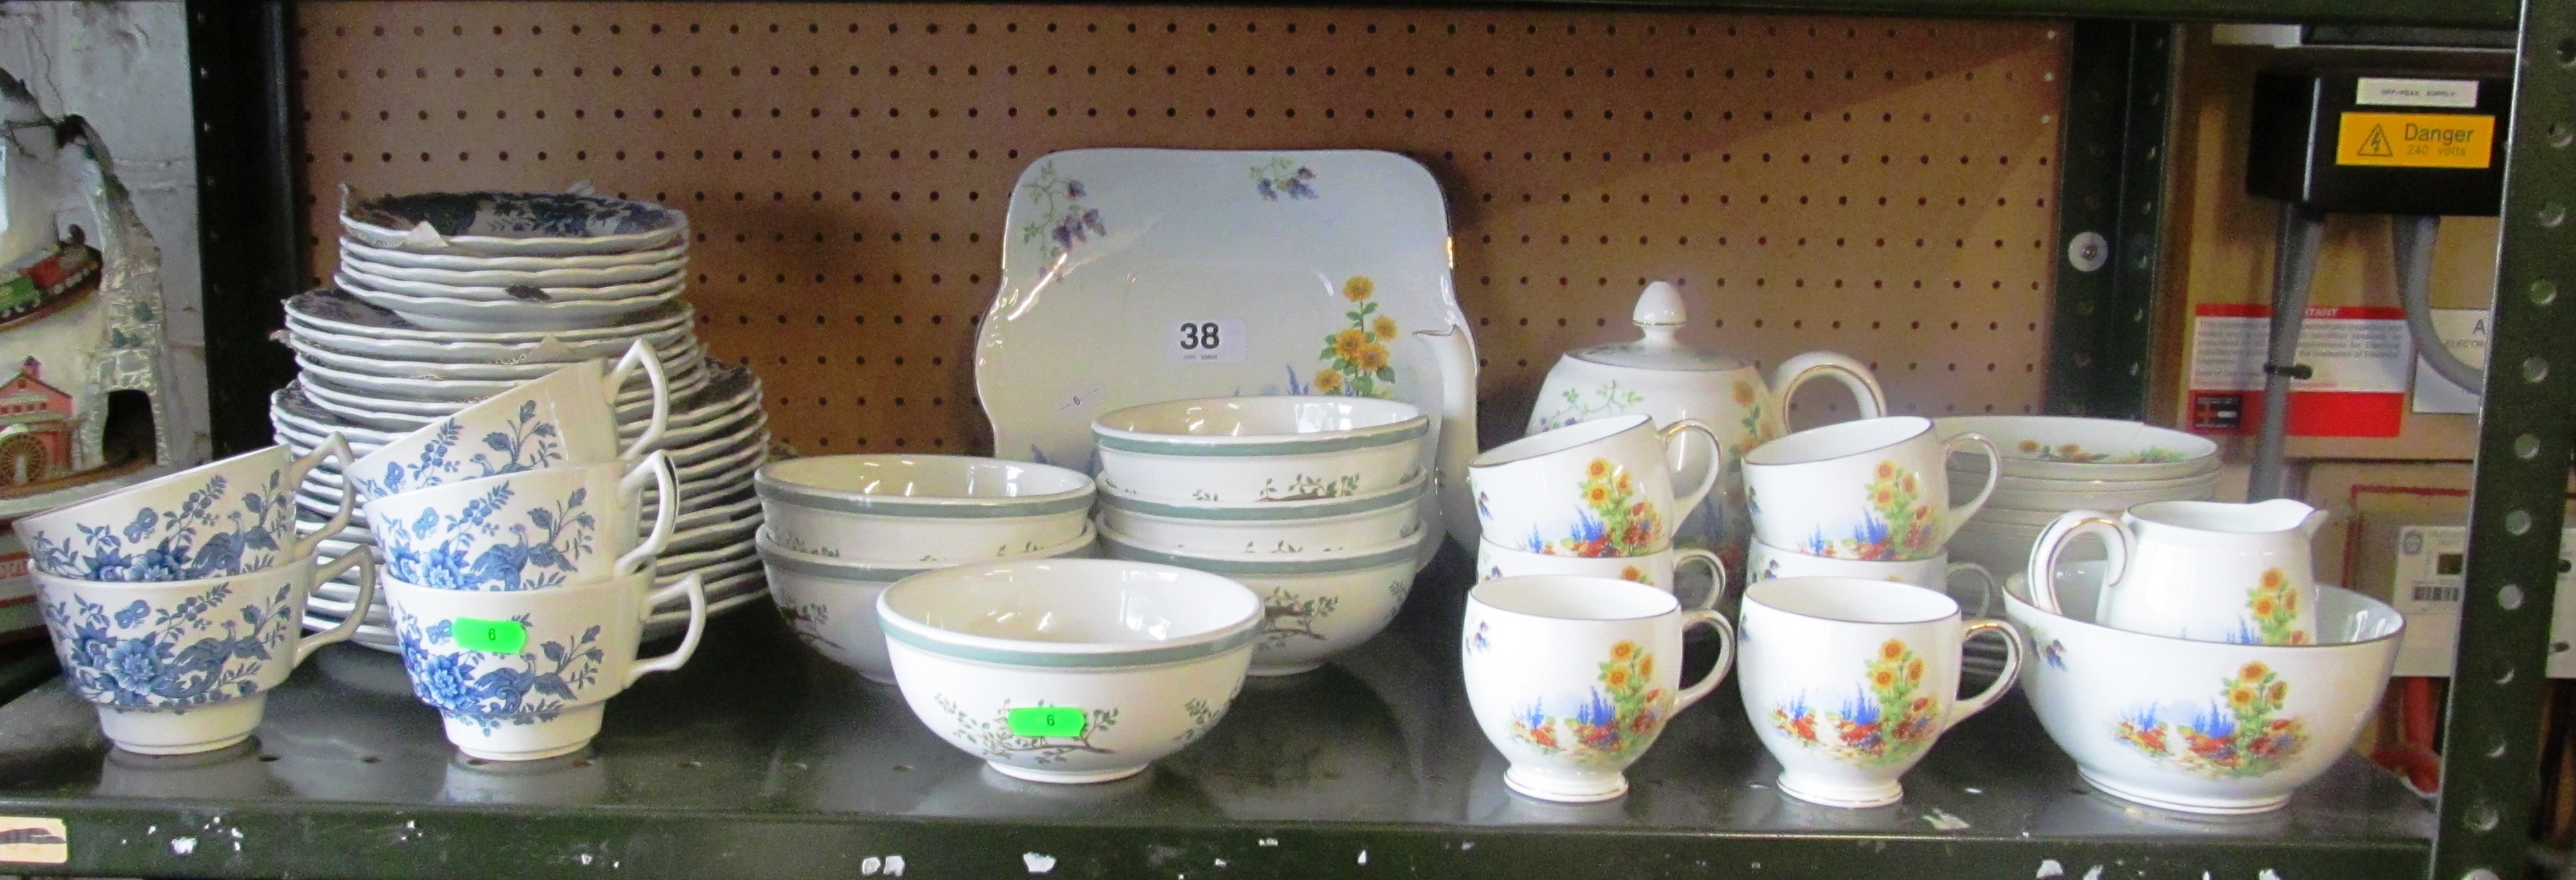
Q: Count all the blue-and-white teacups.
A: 5